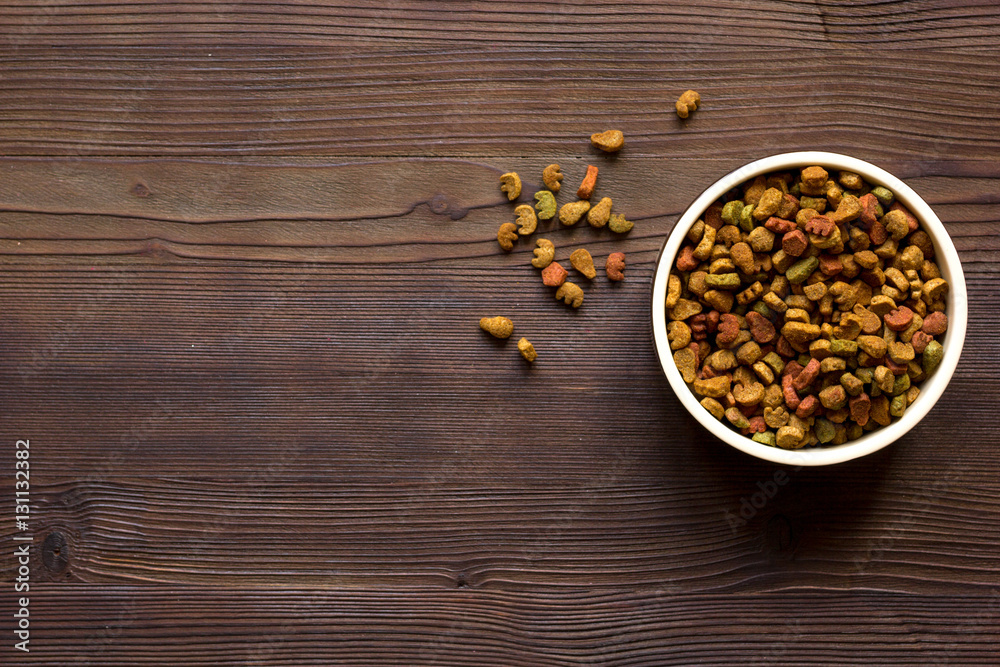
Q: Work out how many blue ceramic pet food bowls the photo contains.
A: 0